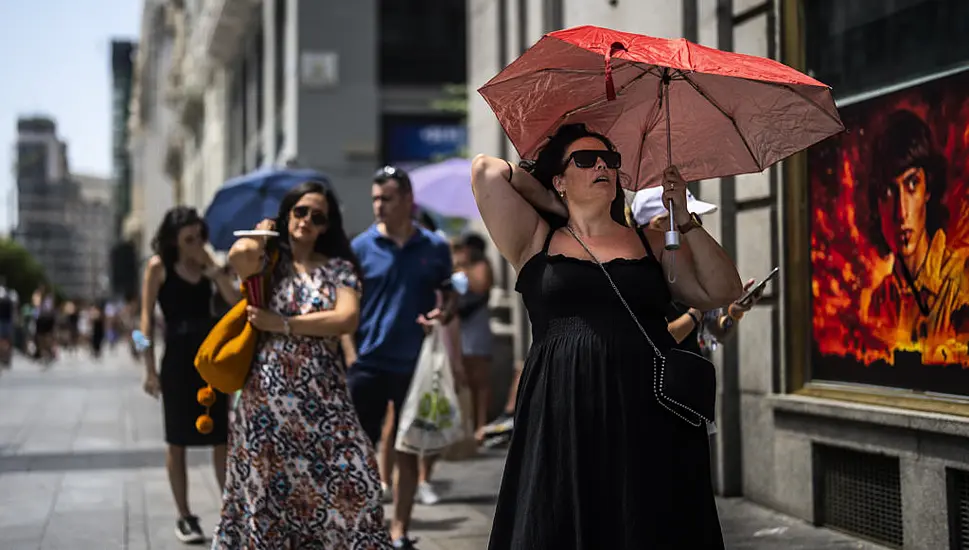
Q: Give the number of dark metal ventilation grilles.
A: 2